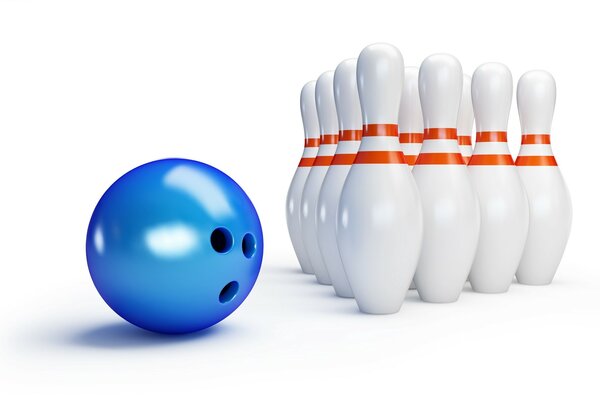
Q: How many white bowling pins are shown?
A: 9